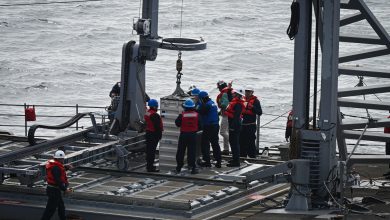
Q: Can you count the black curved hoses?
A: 1